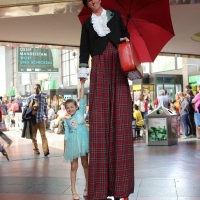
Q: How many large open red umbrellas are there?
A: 1